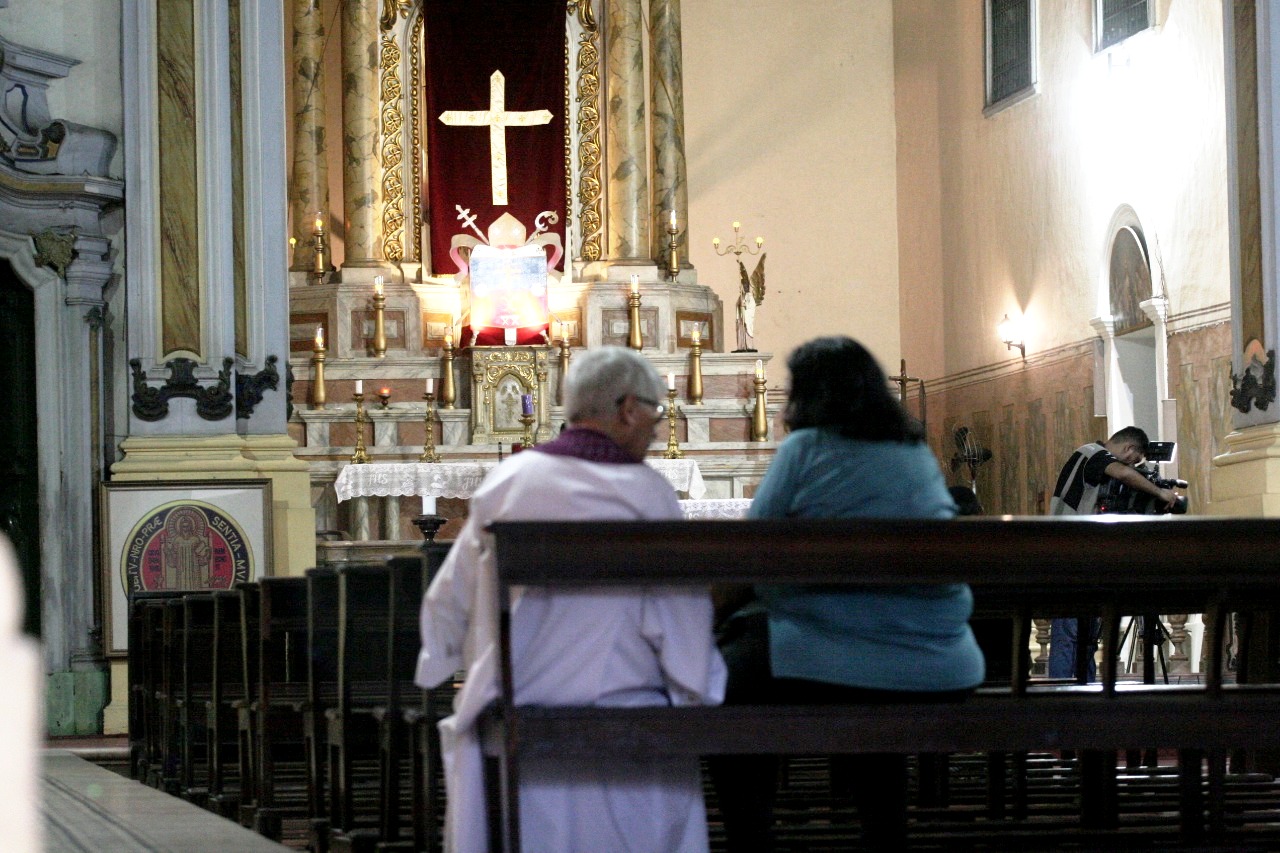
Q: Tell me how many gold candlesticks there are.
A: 13